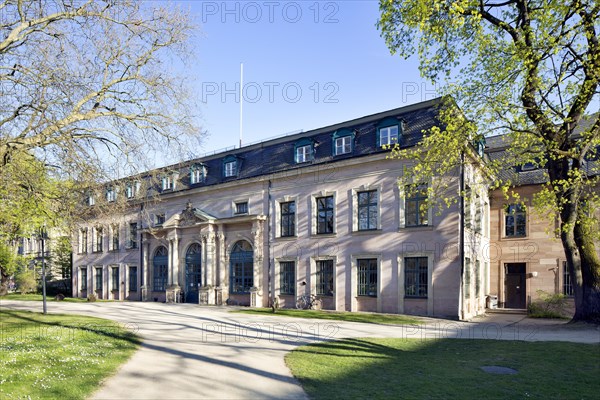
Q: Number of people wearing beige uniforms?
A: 0